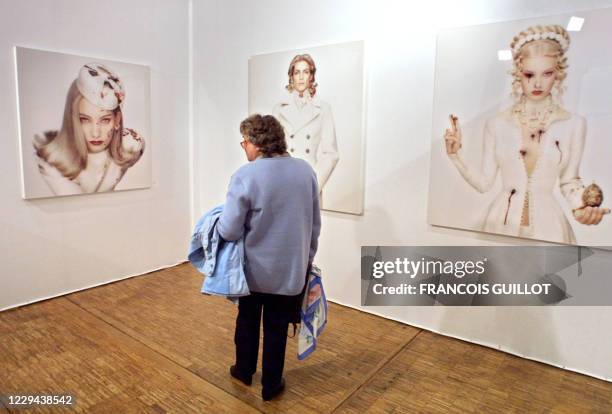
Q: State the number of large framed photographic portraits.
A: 3